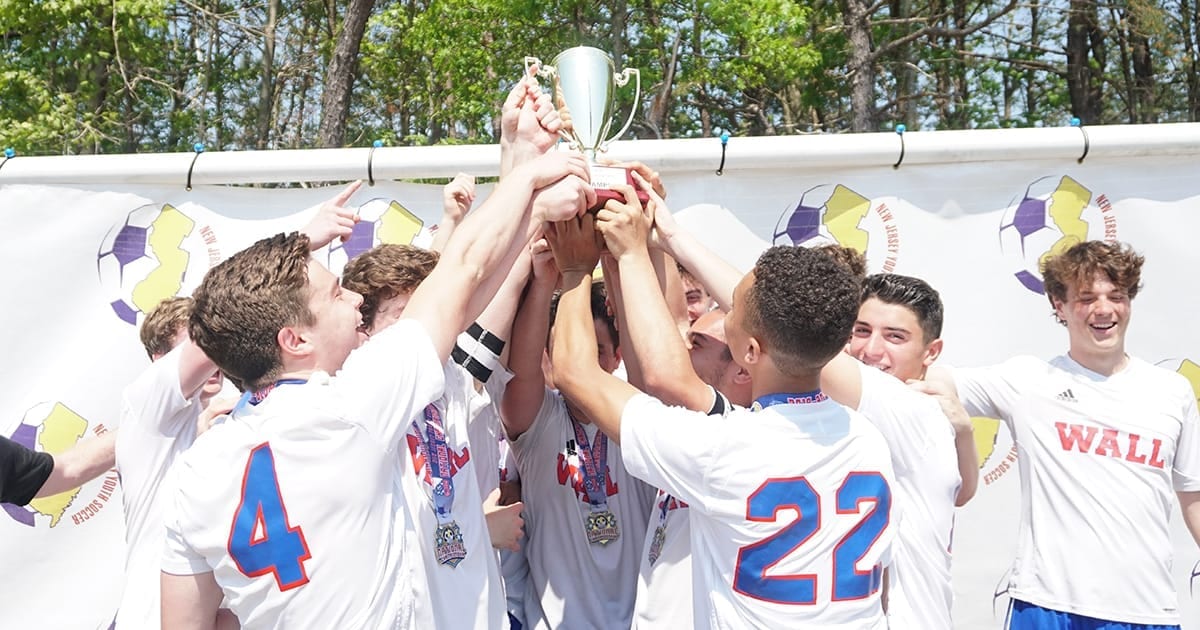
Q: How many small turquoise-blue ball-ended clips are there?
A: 6